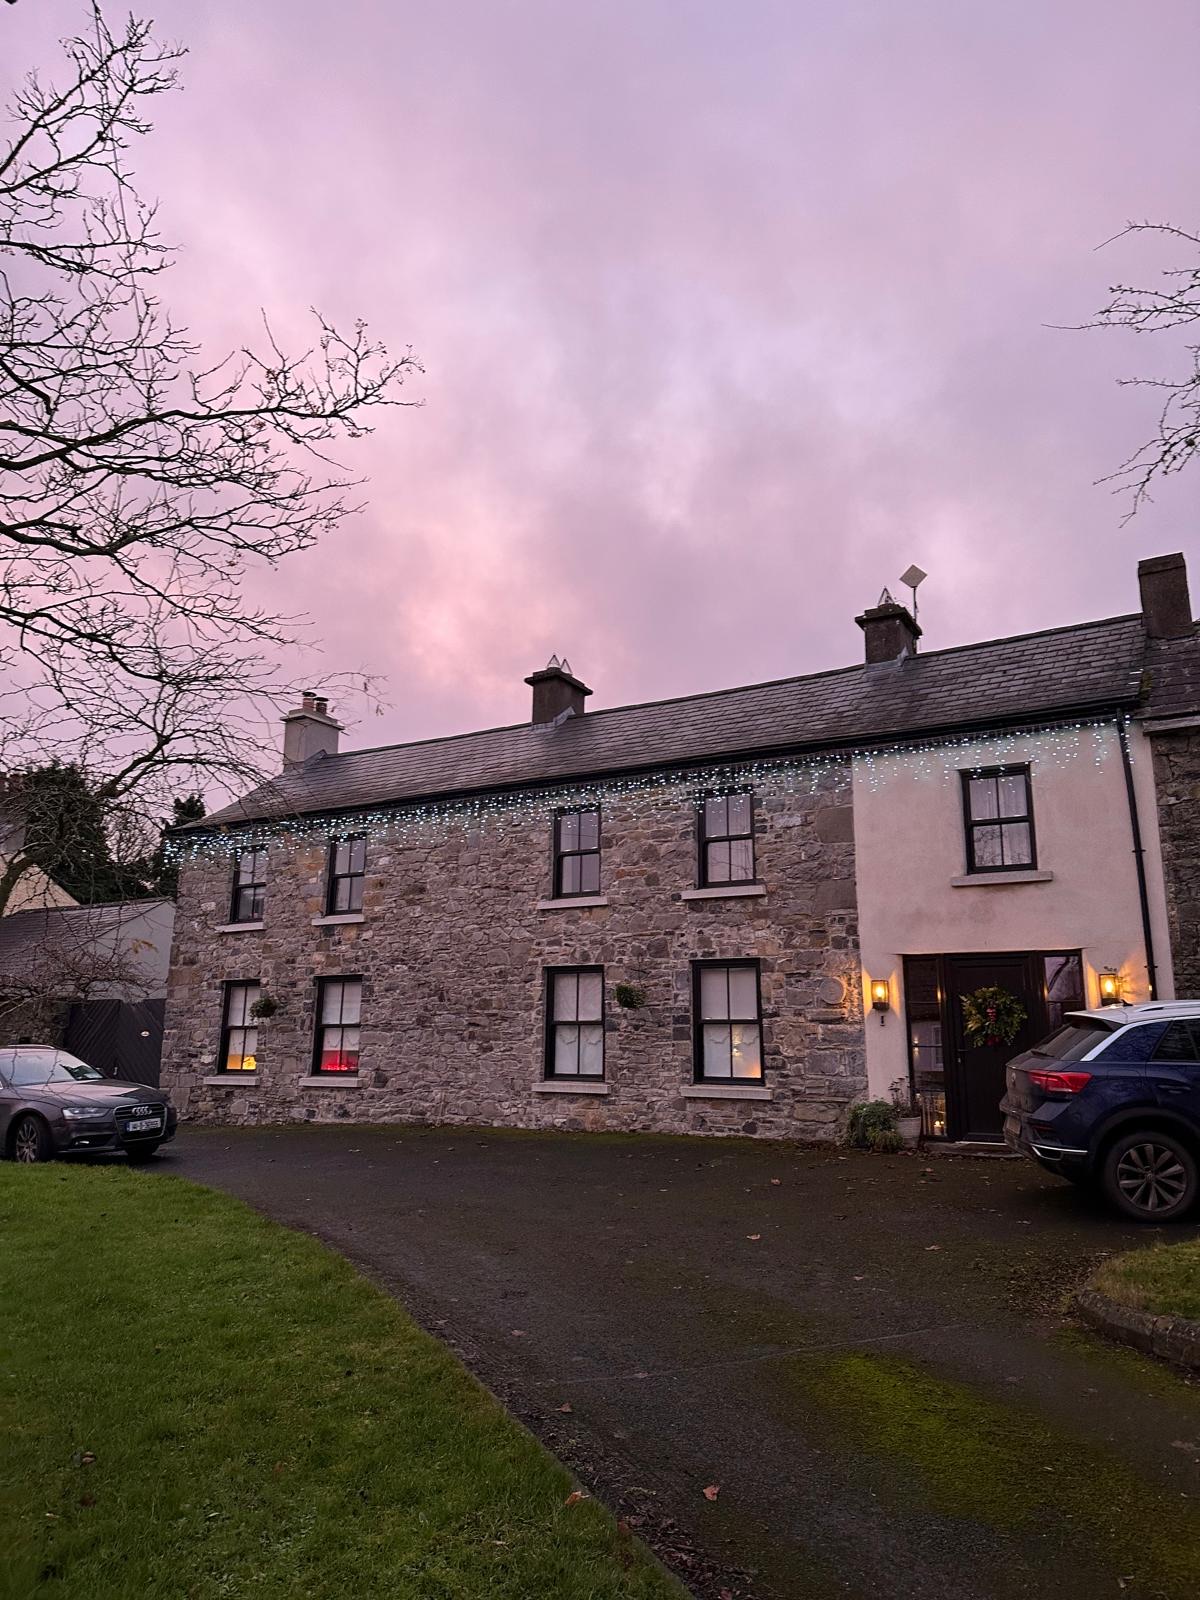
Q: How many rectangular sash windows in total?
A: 9